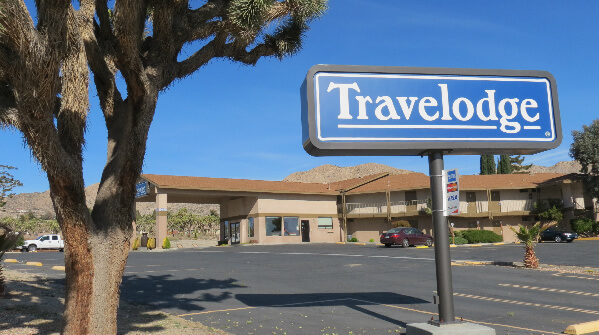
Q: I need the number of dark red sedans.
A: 1